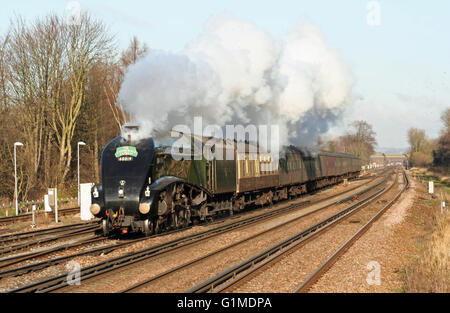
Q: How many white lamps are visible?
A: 2